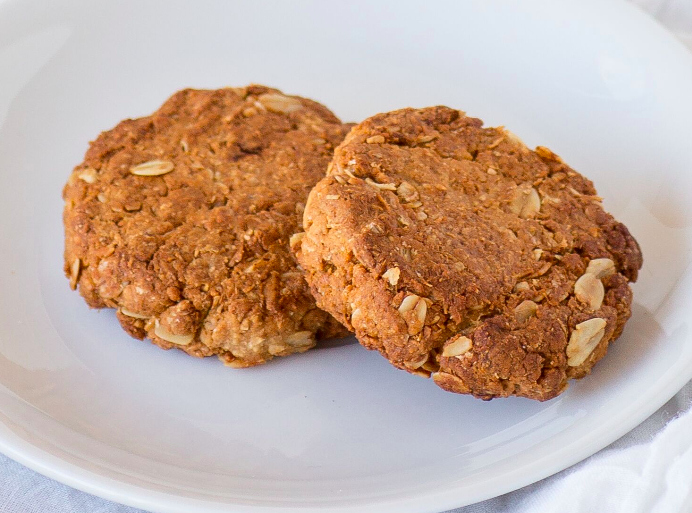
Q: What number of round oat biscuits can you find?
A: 2